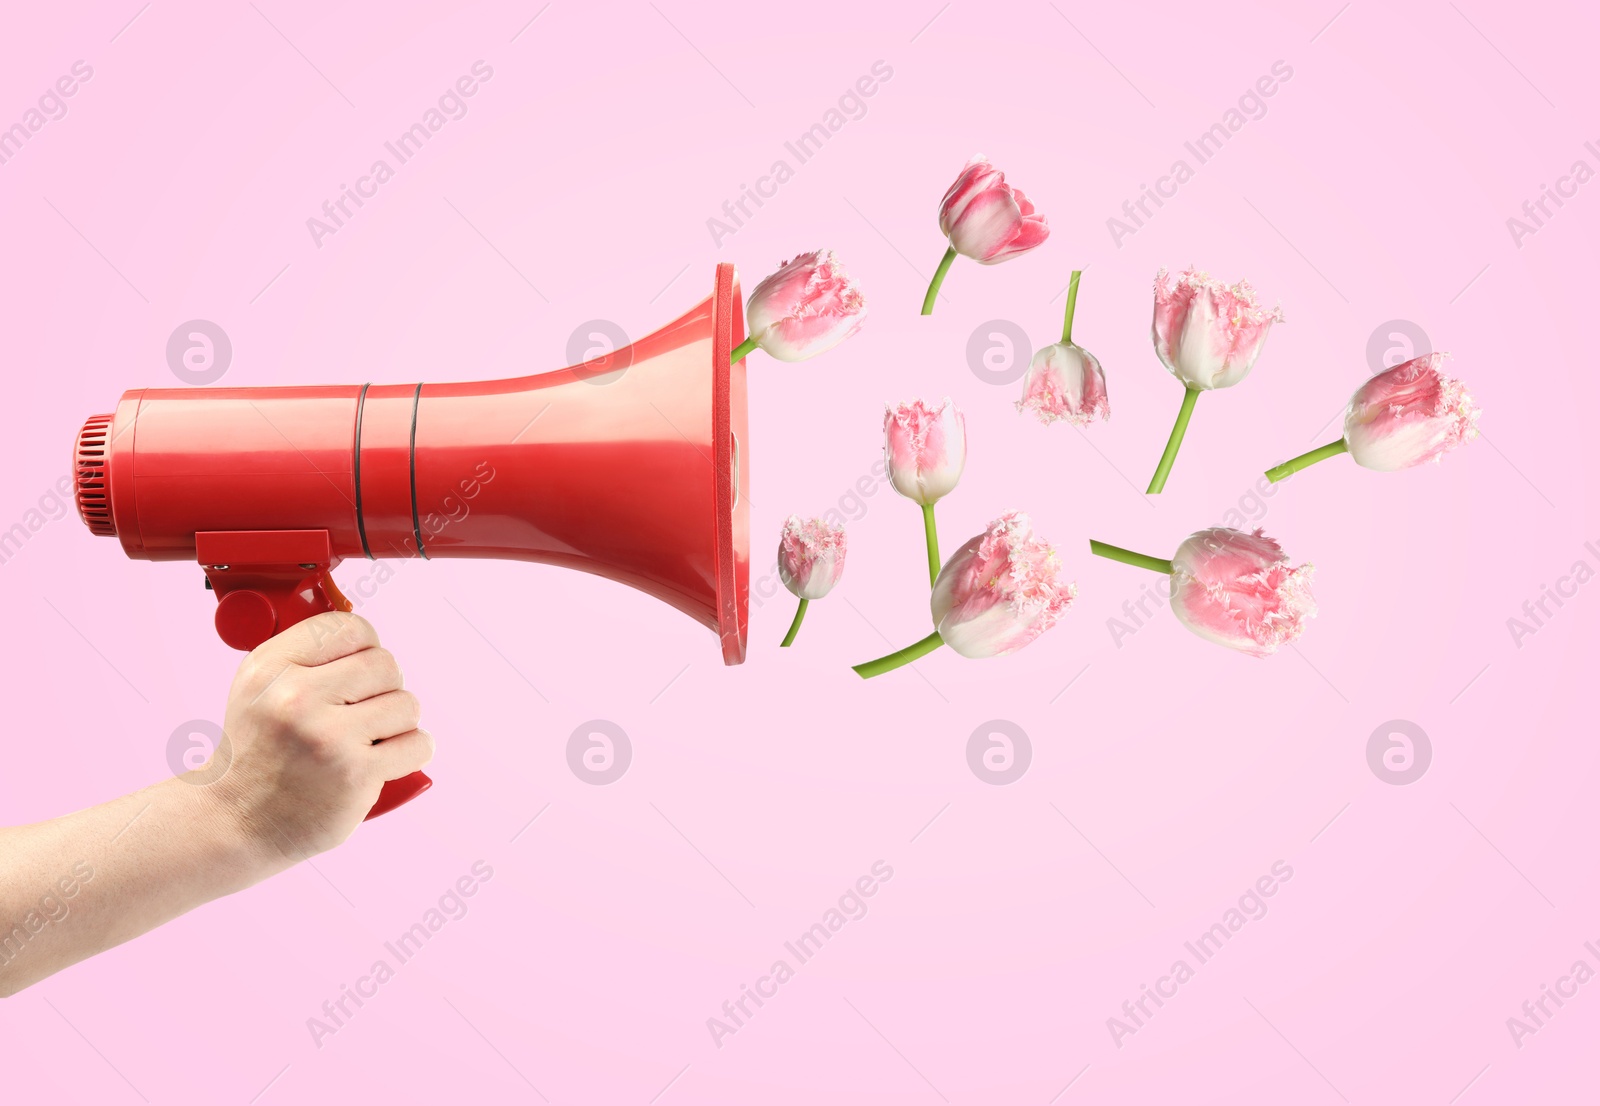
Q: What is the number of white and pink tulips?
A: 9